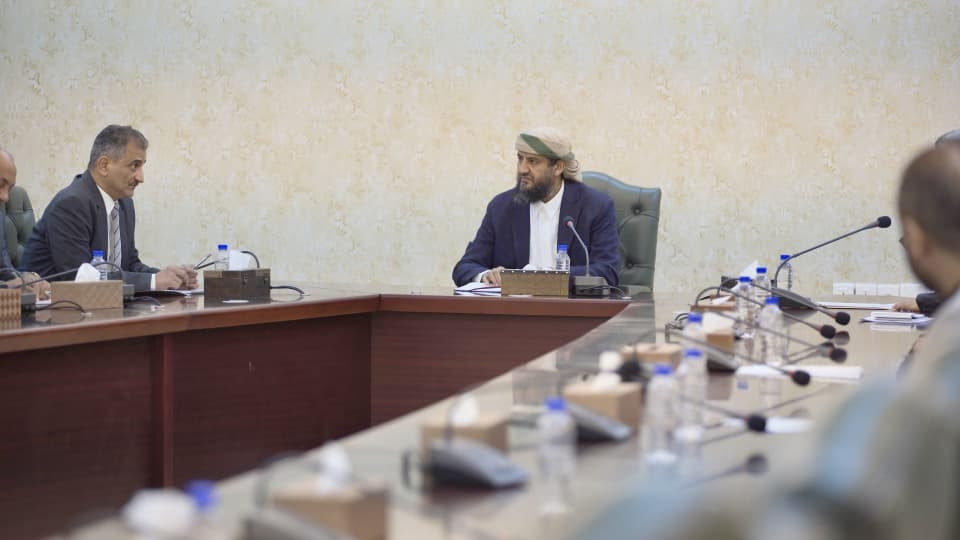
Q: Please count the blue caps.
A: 12